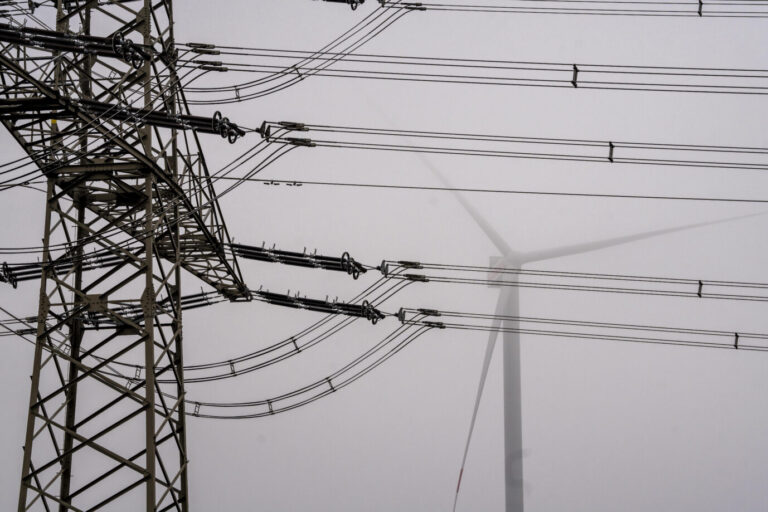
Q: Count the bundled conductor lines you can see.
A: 5